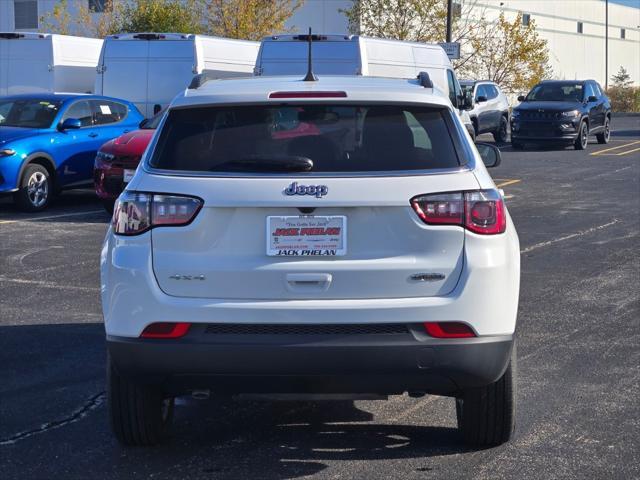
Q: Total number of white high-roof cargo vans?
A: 3